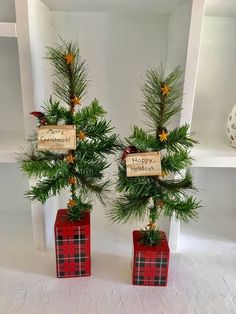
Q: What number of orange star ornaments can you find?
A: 11